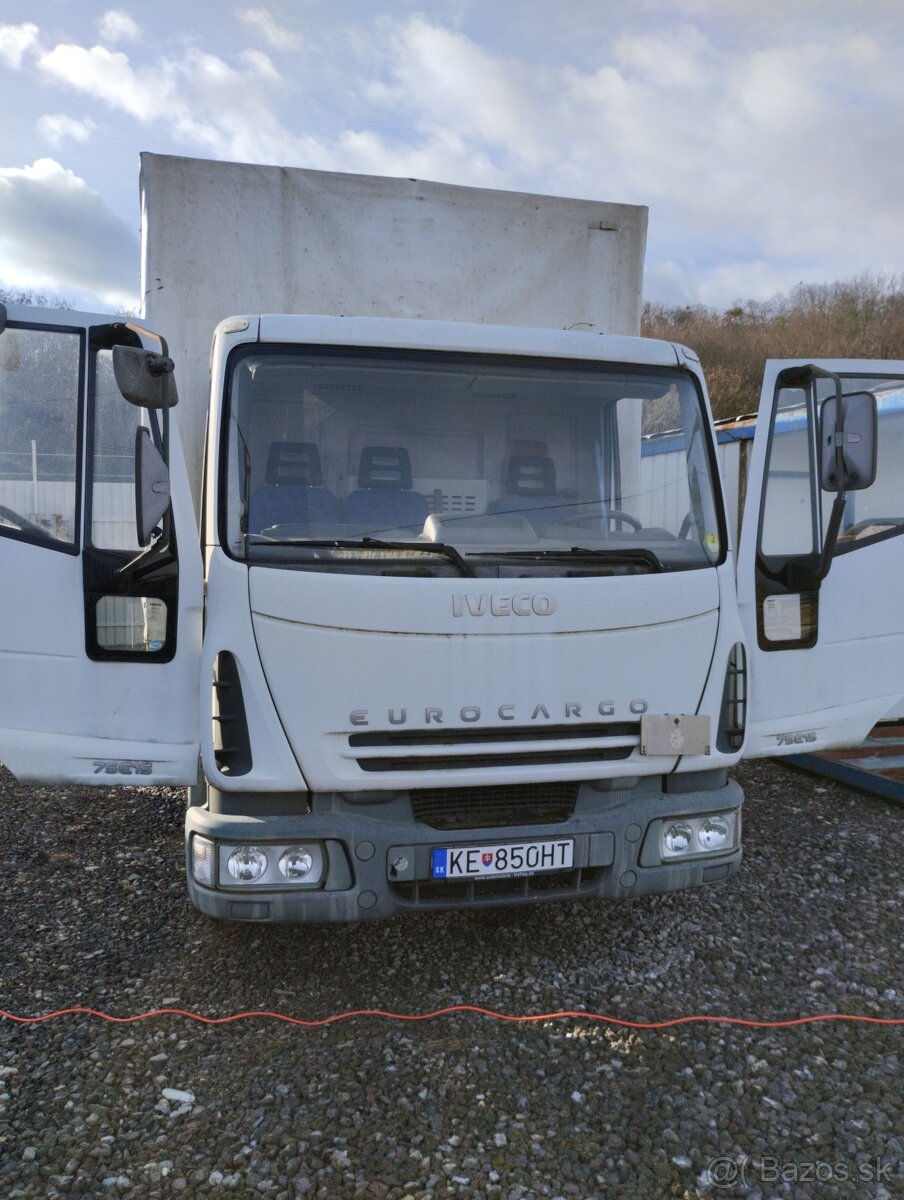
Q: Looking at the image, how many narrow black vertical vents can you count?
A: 2